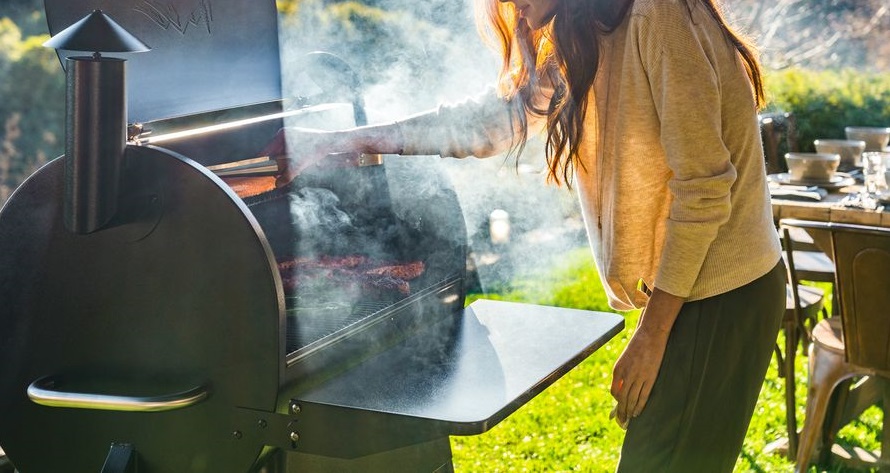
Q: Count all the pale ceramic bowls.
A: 3